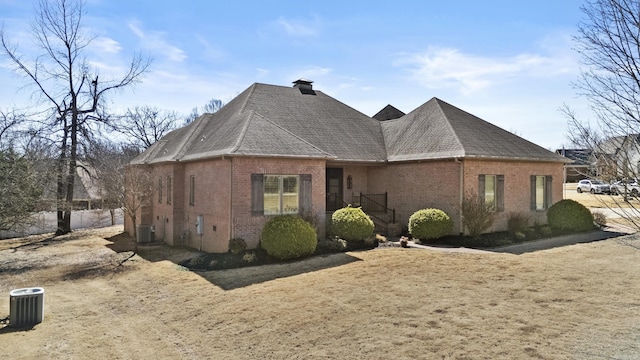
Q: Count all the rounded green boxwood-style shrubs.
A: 4